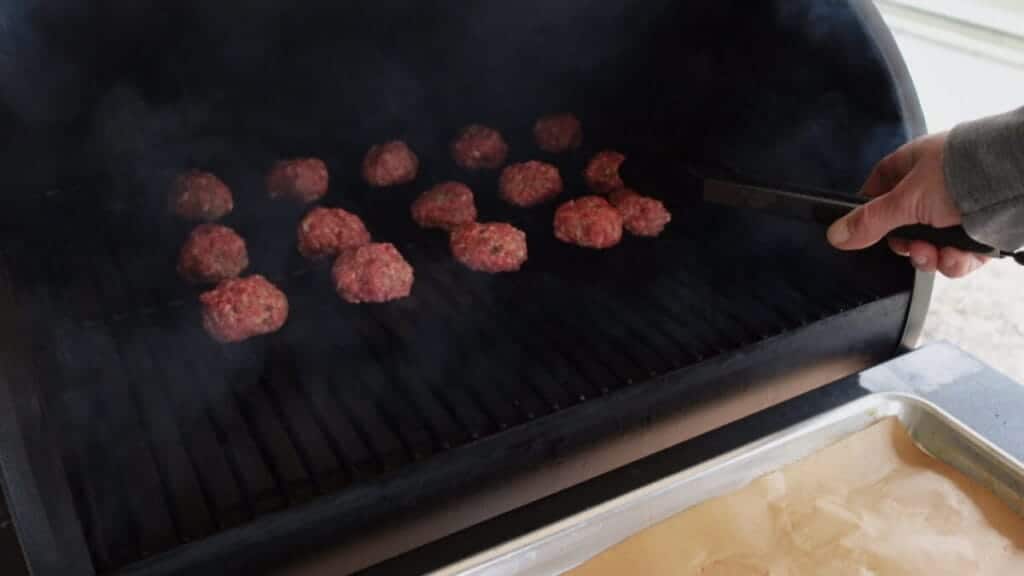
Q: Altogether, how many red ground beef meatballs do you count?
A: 15